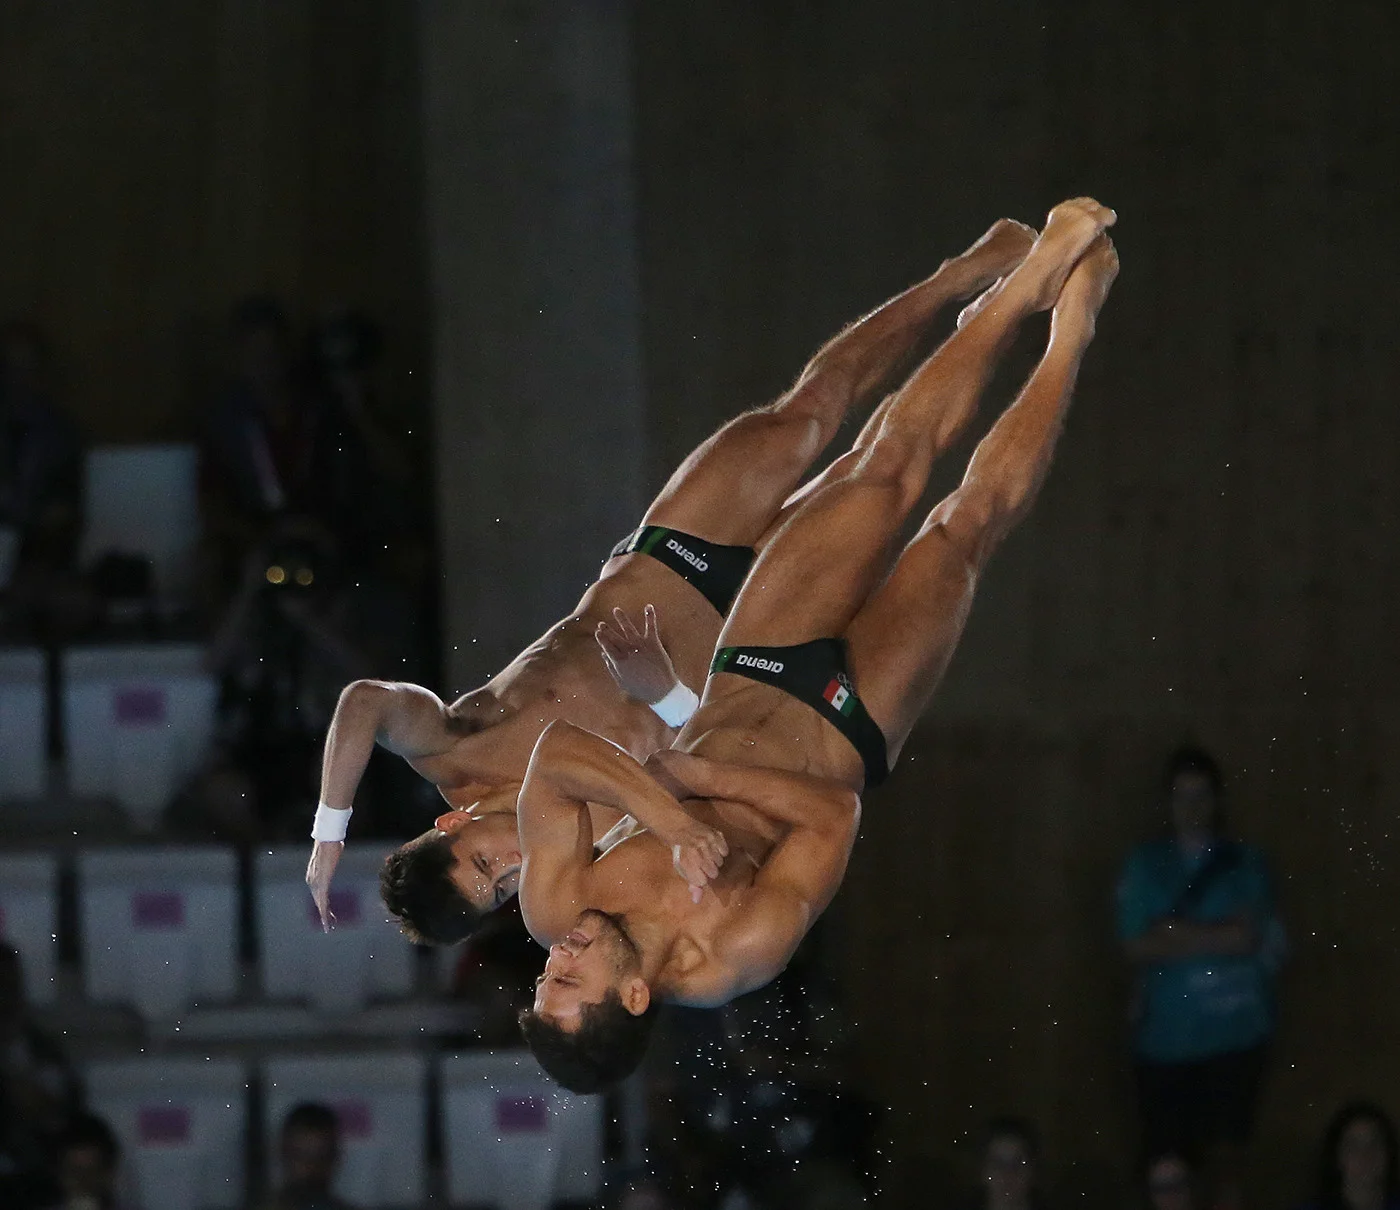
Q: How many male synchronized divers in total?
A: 2